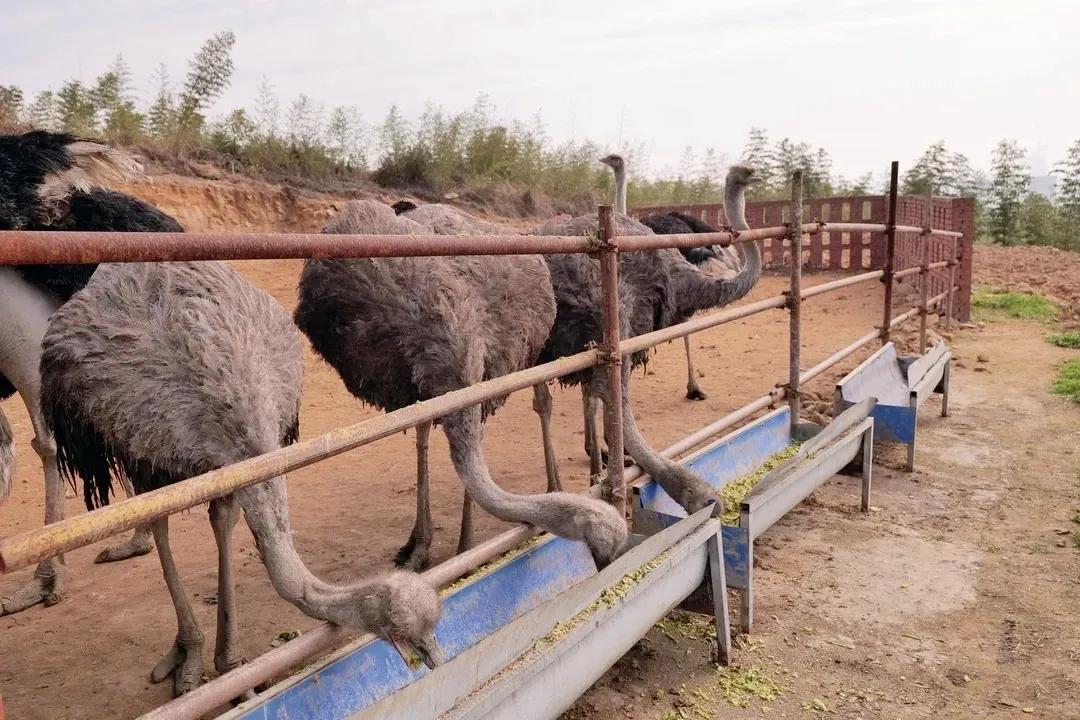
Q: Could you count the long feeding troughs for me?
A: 3